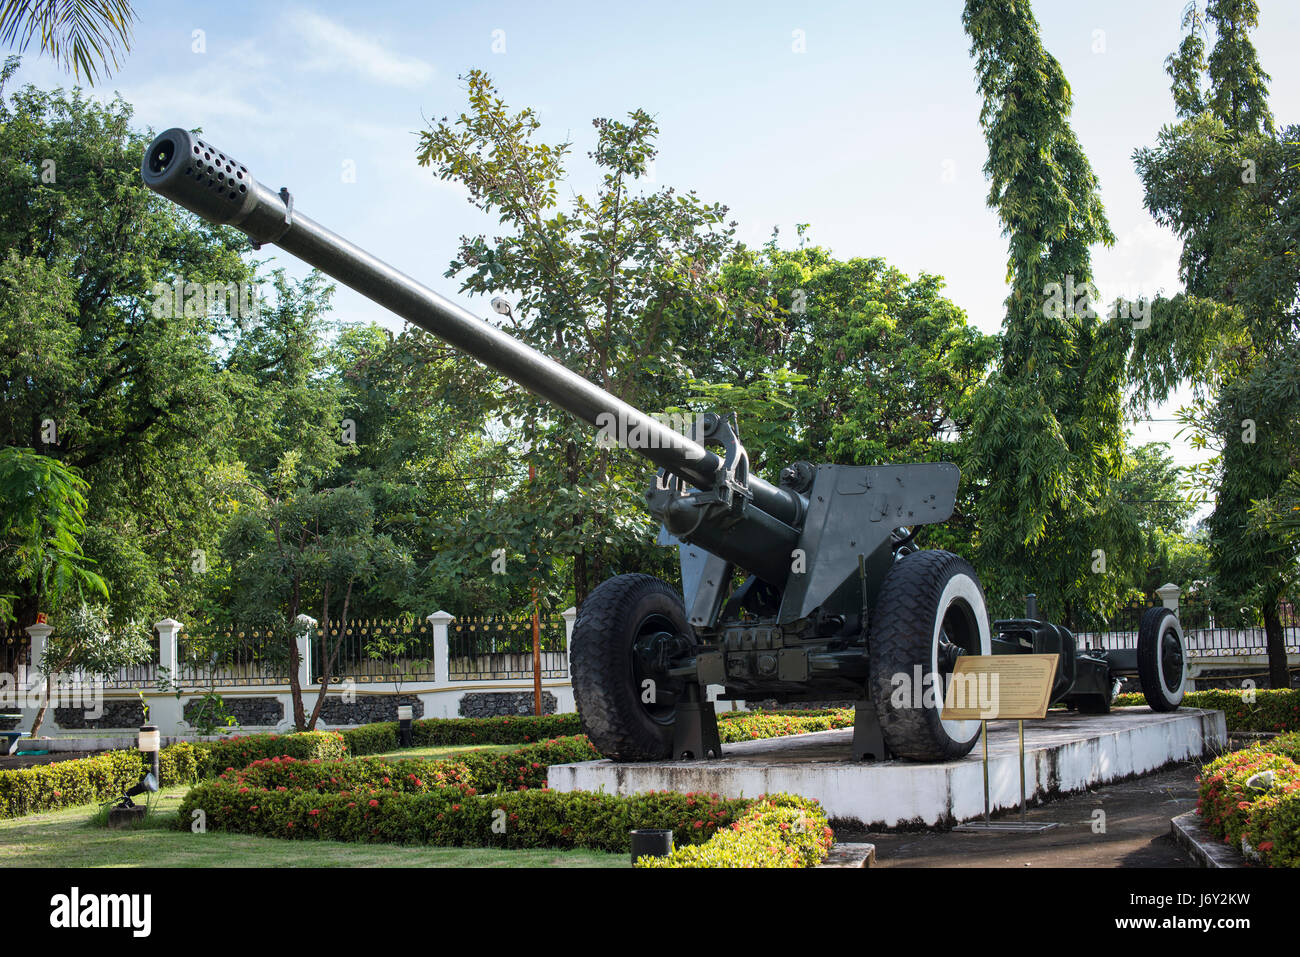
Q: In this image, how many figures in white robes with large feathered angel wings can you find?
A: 0